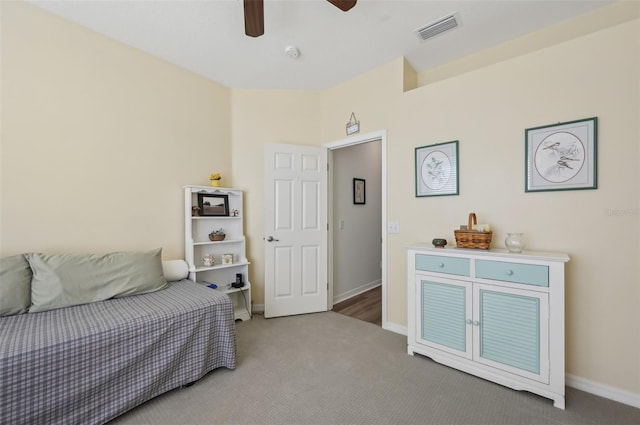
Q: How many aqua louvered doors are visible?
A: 2